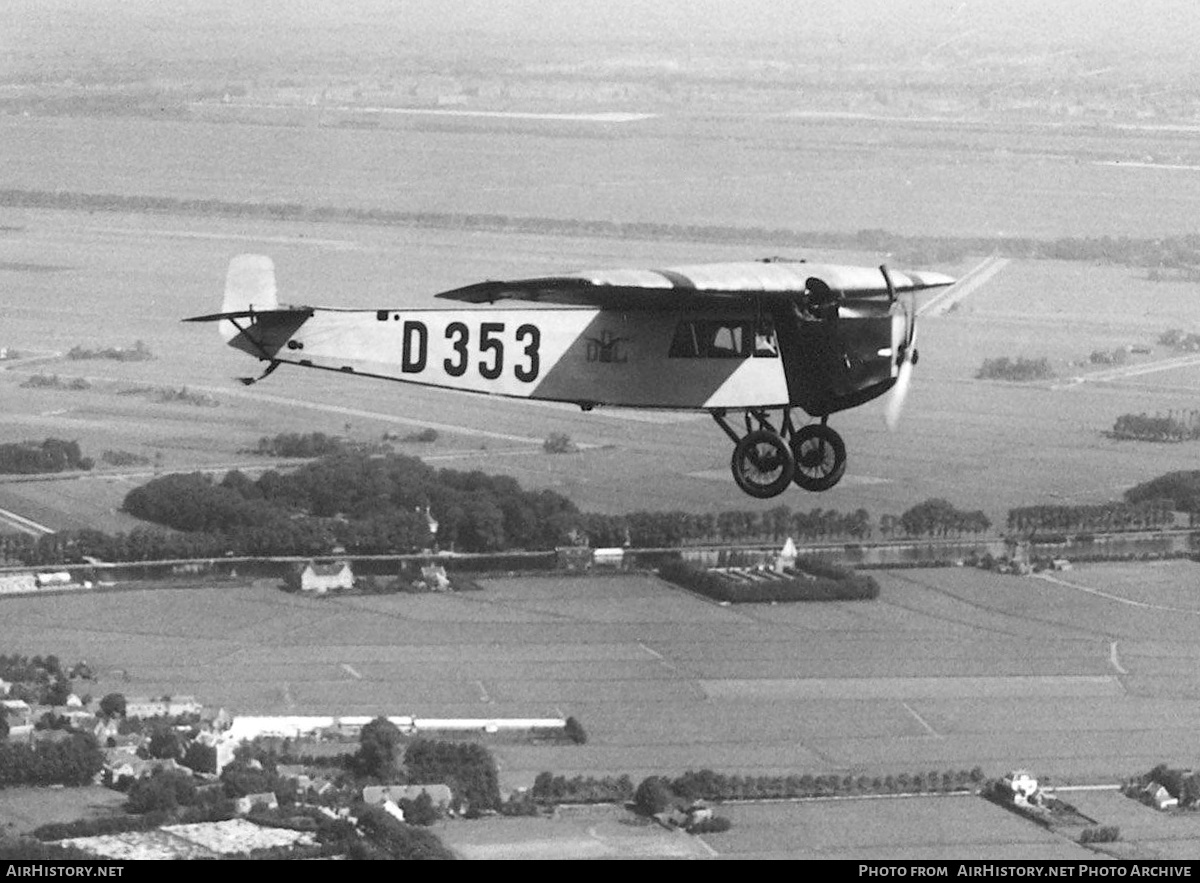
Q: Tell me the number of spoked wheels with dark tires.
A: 2